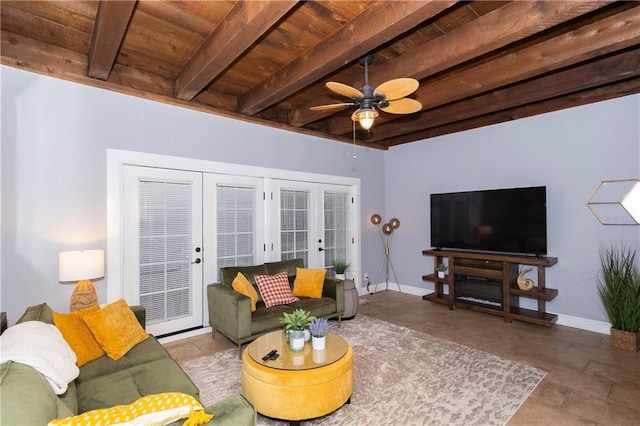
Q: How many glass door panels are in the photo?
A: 4